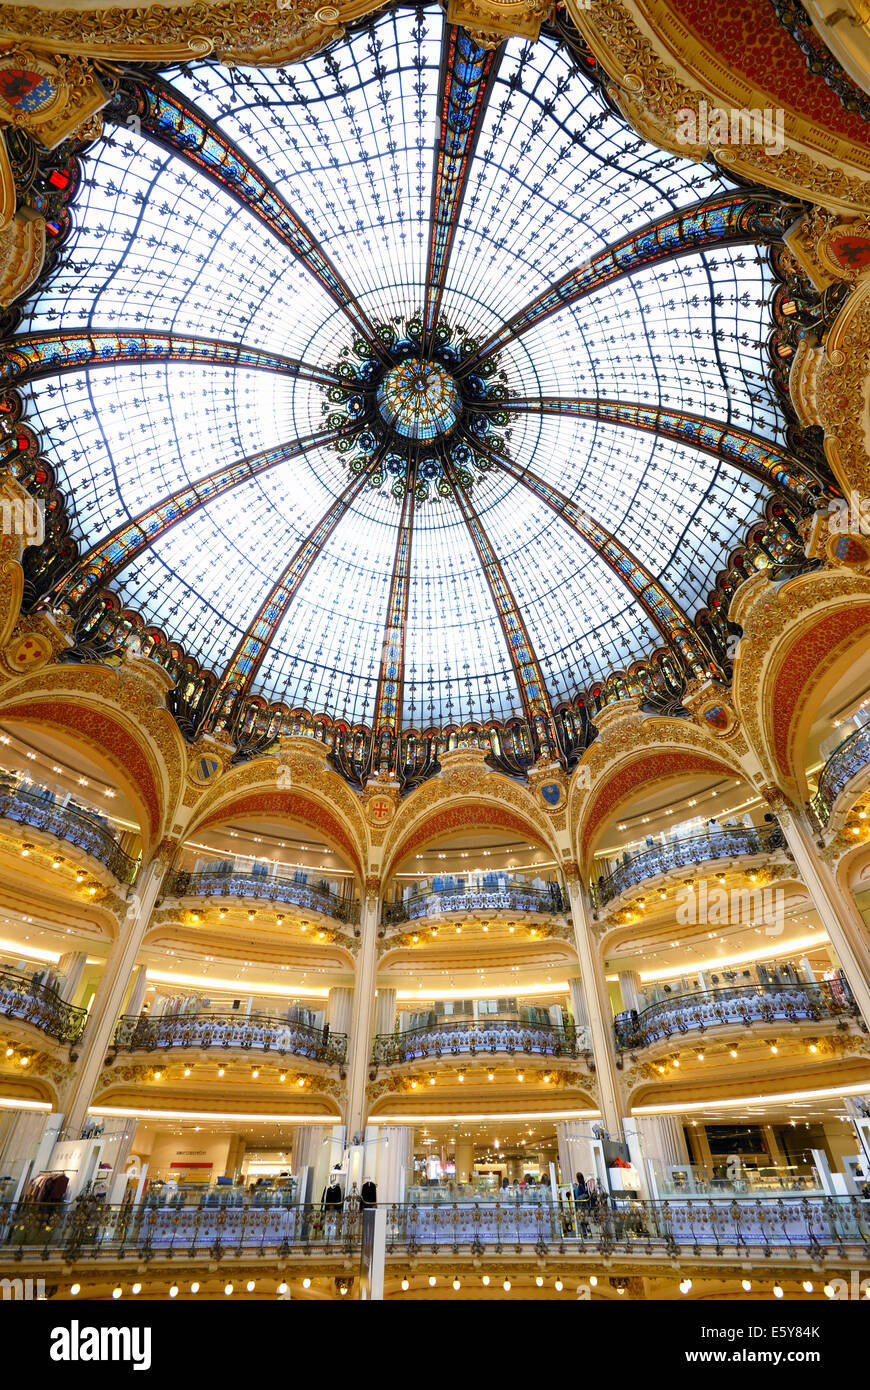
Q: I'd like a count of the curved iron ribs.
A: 10